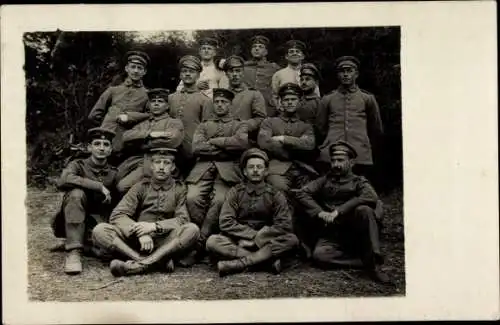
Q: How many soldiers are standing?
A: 8